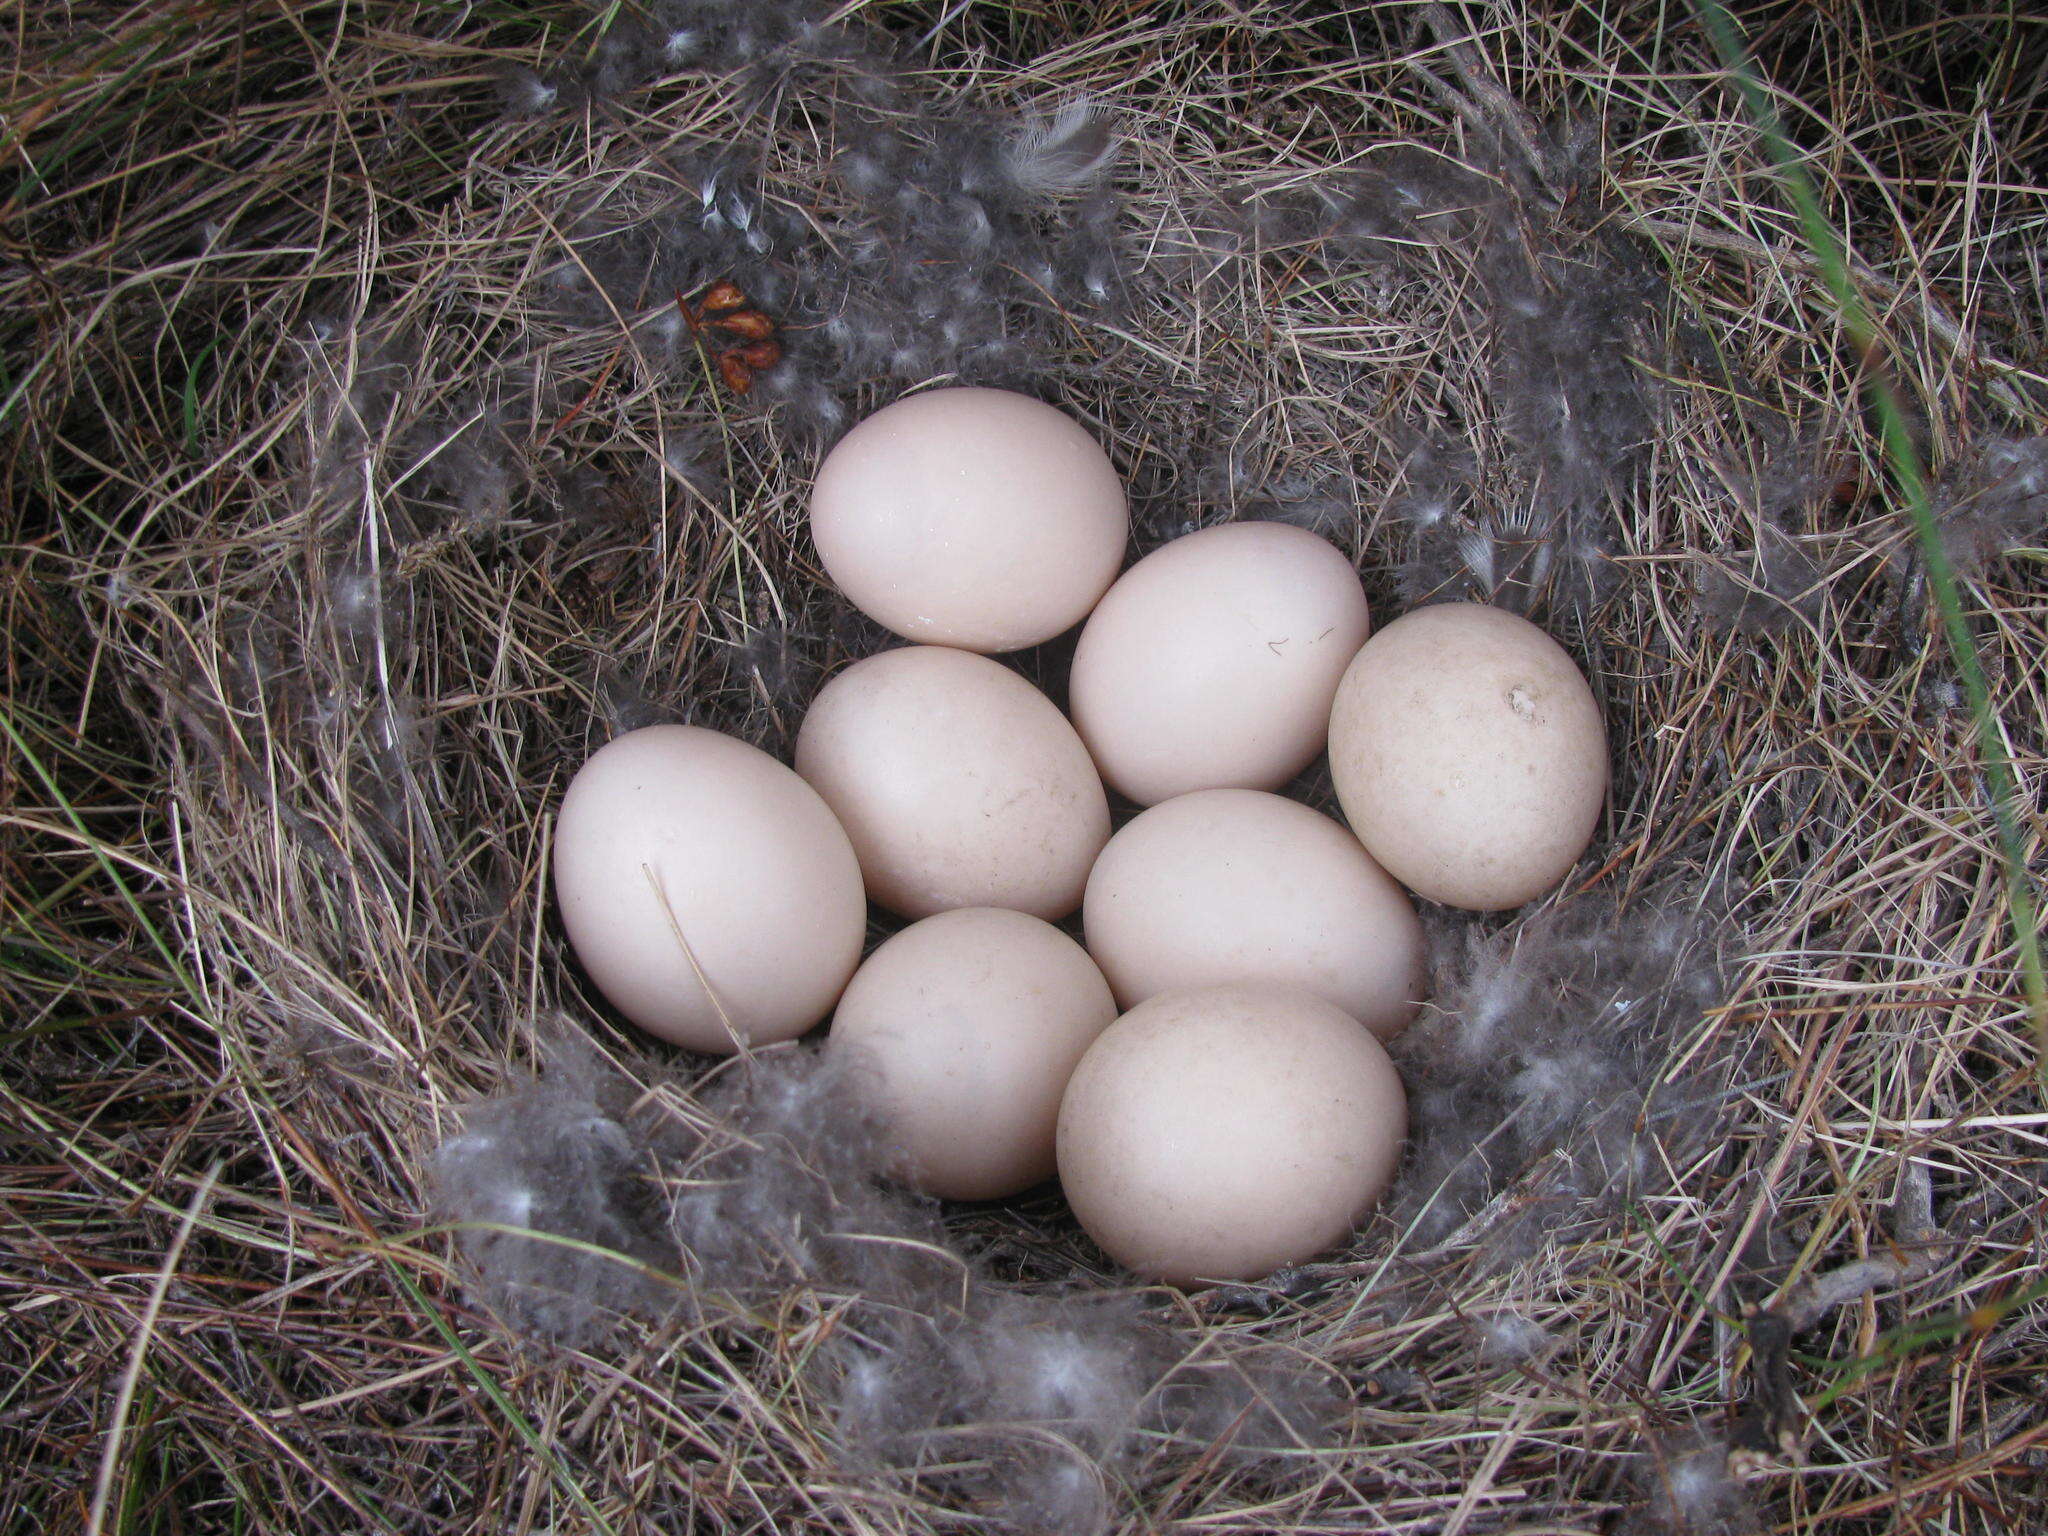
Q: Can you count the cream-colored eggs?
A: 8